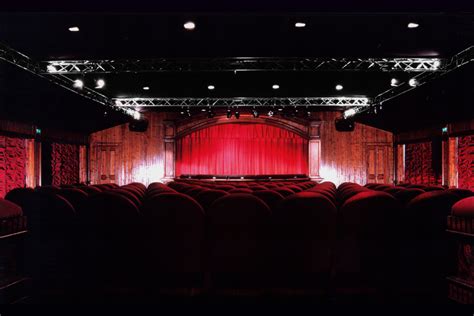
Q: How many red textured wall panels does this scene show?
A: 4